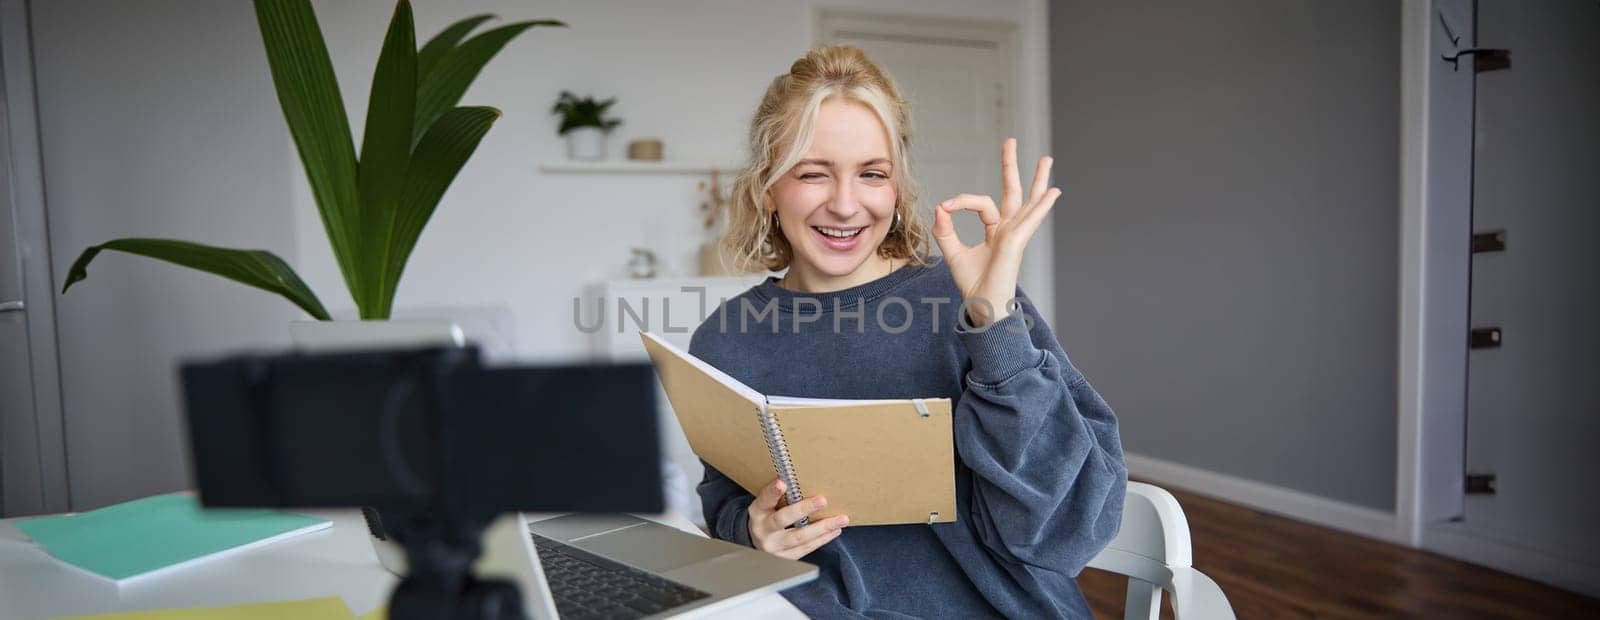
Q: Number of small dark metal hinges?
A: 4